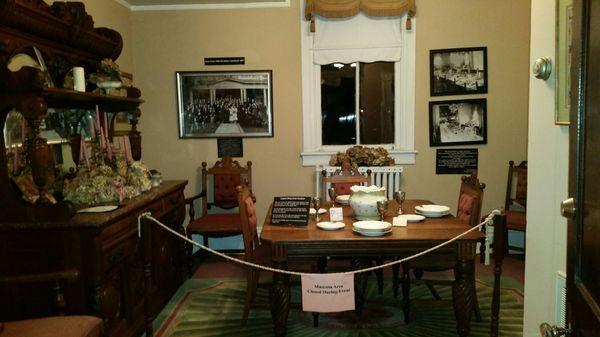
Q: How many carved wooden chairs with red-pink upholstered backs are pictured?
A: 5